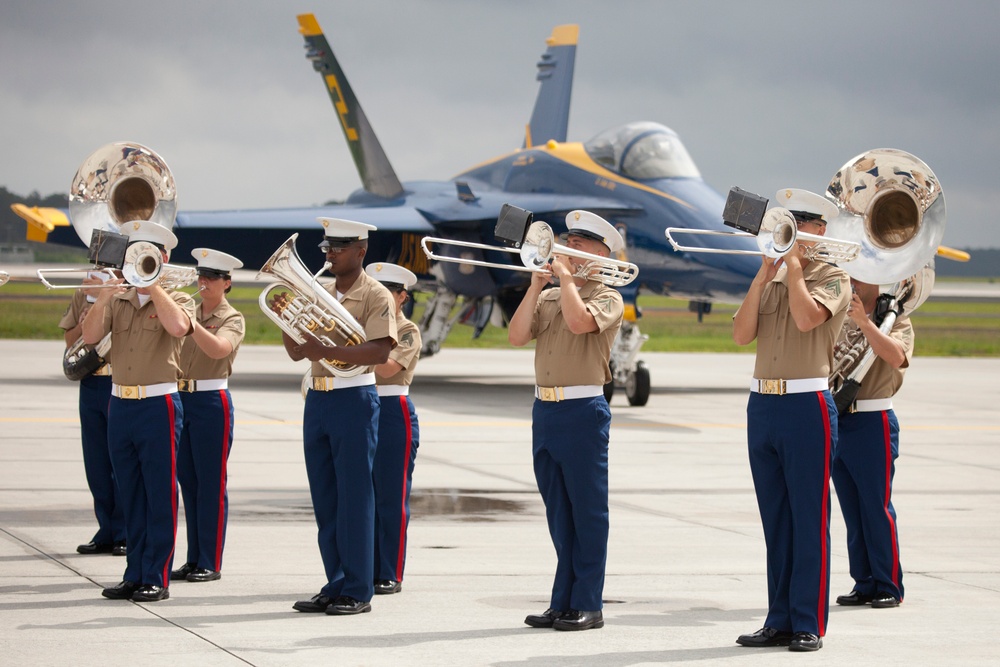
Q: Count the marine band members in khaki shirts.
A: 8